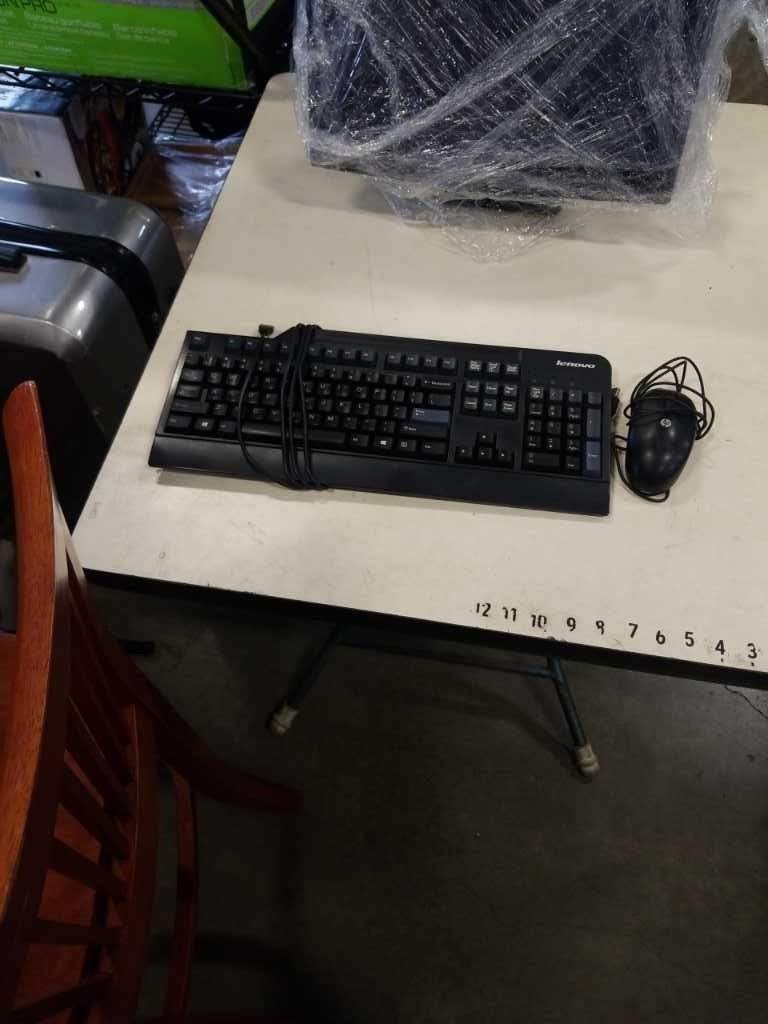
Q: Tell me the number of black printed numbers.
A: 10